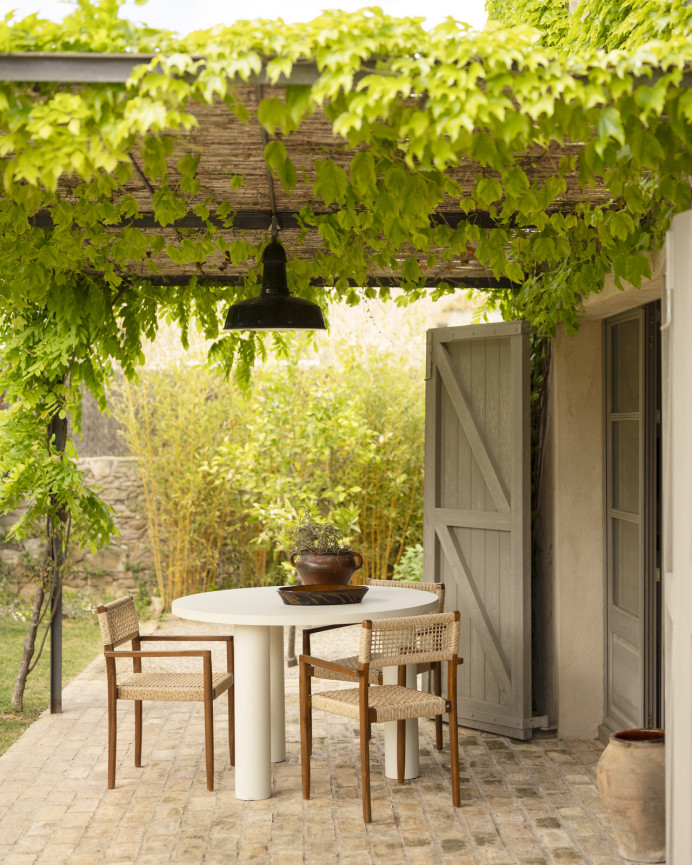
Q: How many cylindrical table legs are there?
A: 3